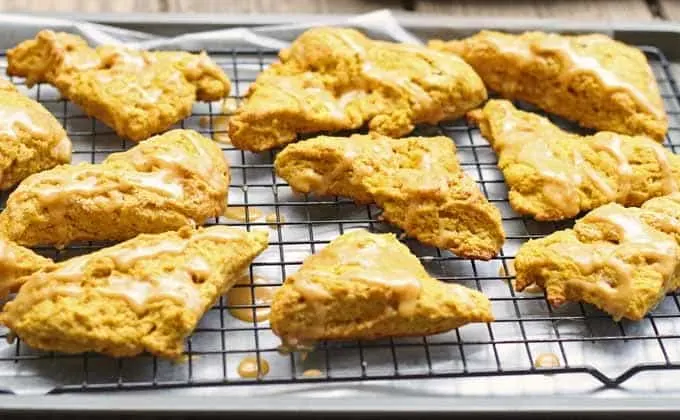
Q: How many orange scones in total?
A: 11